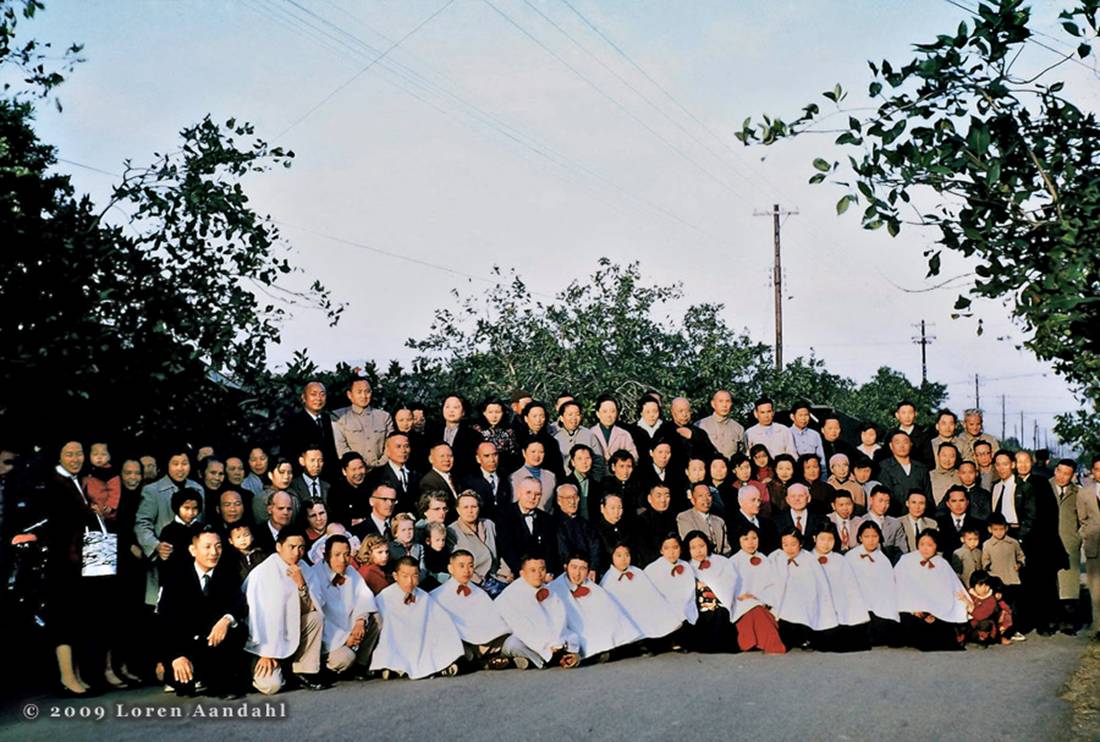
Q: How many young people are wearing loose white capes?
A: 14